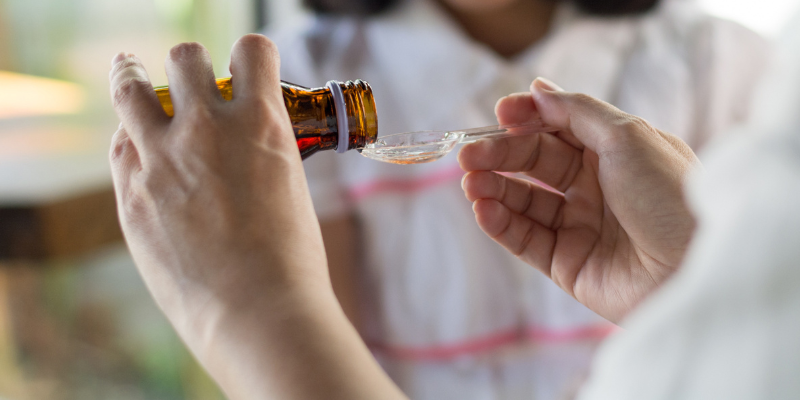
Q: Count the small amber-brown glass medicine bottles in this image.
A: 1